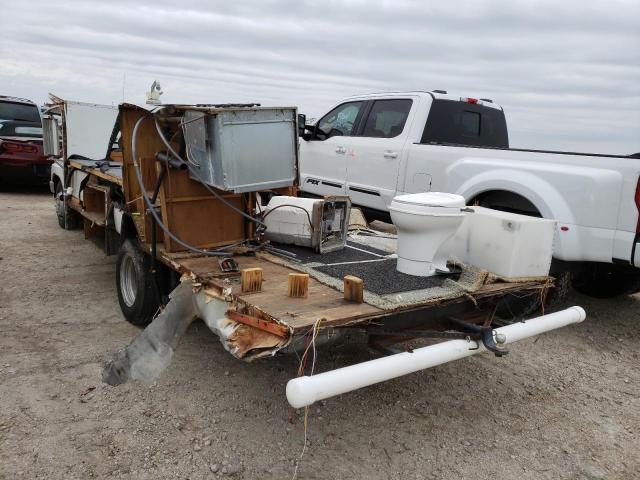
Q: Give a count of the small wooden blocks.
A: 3